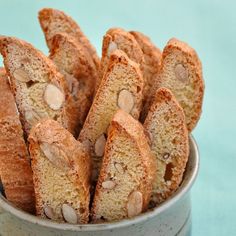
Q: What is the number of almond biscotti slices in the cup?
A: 11